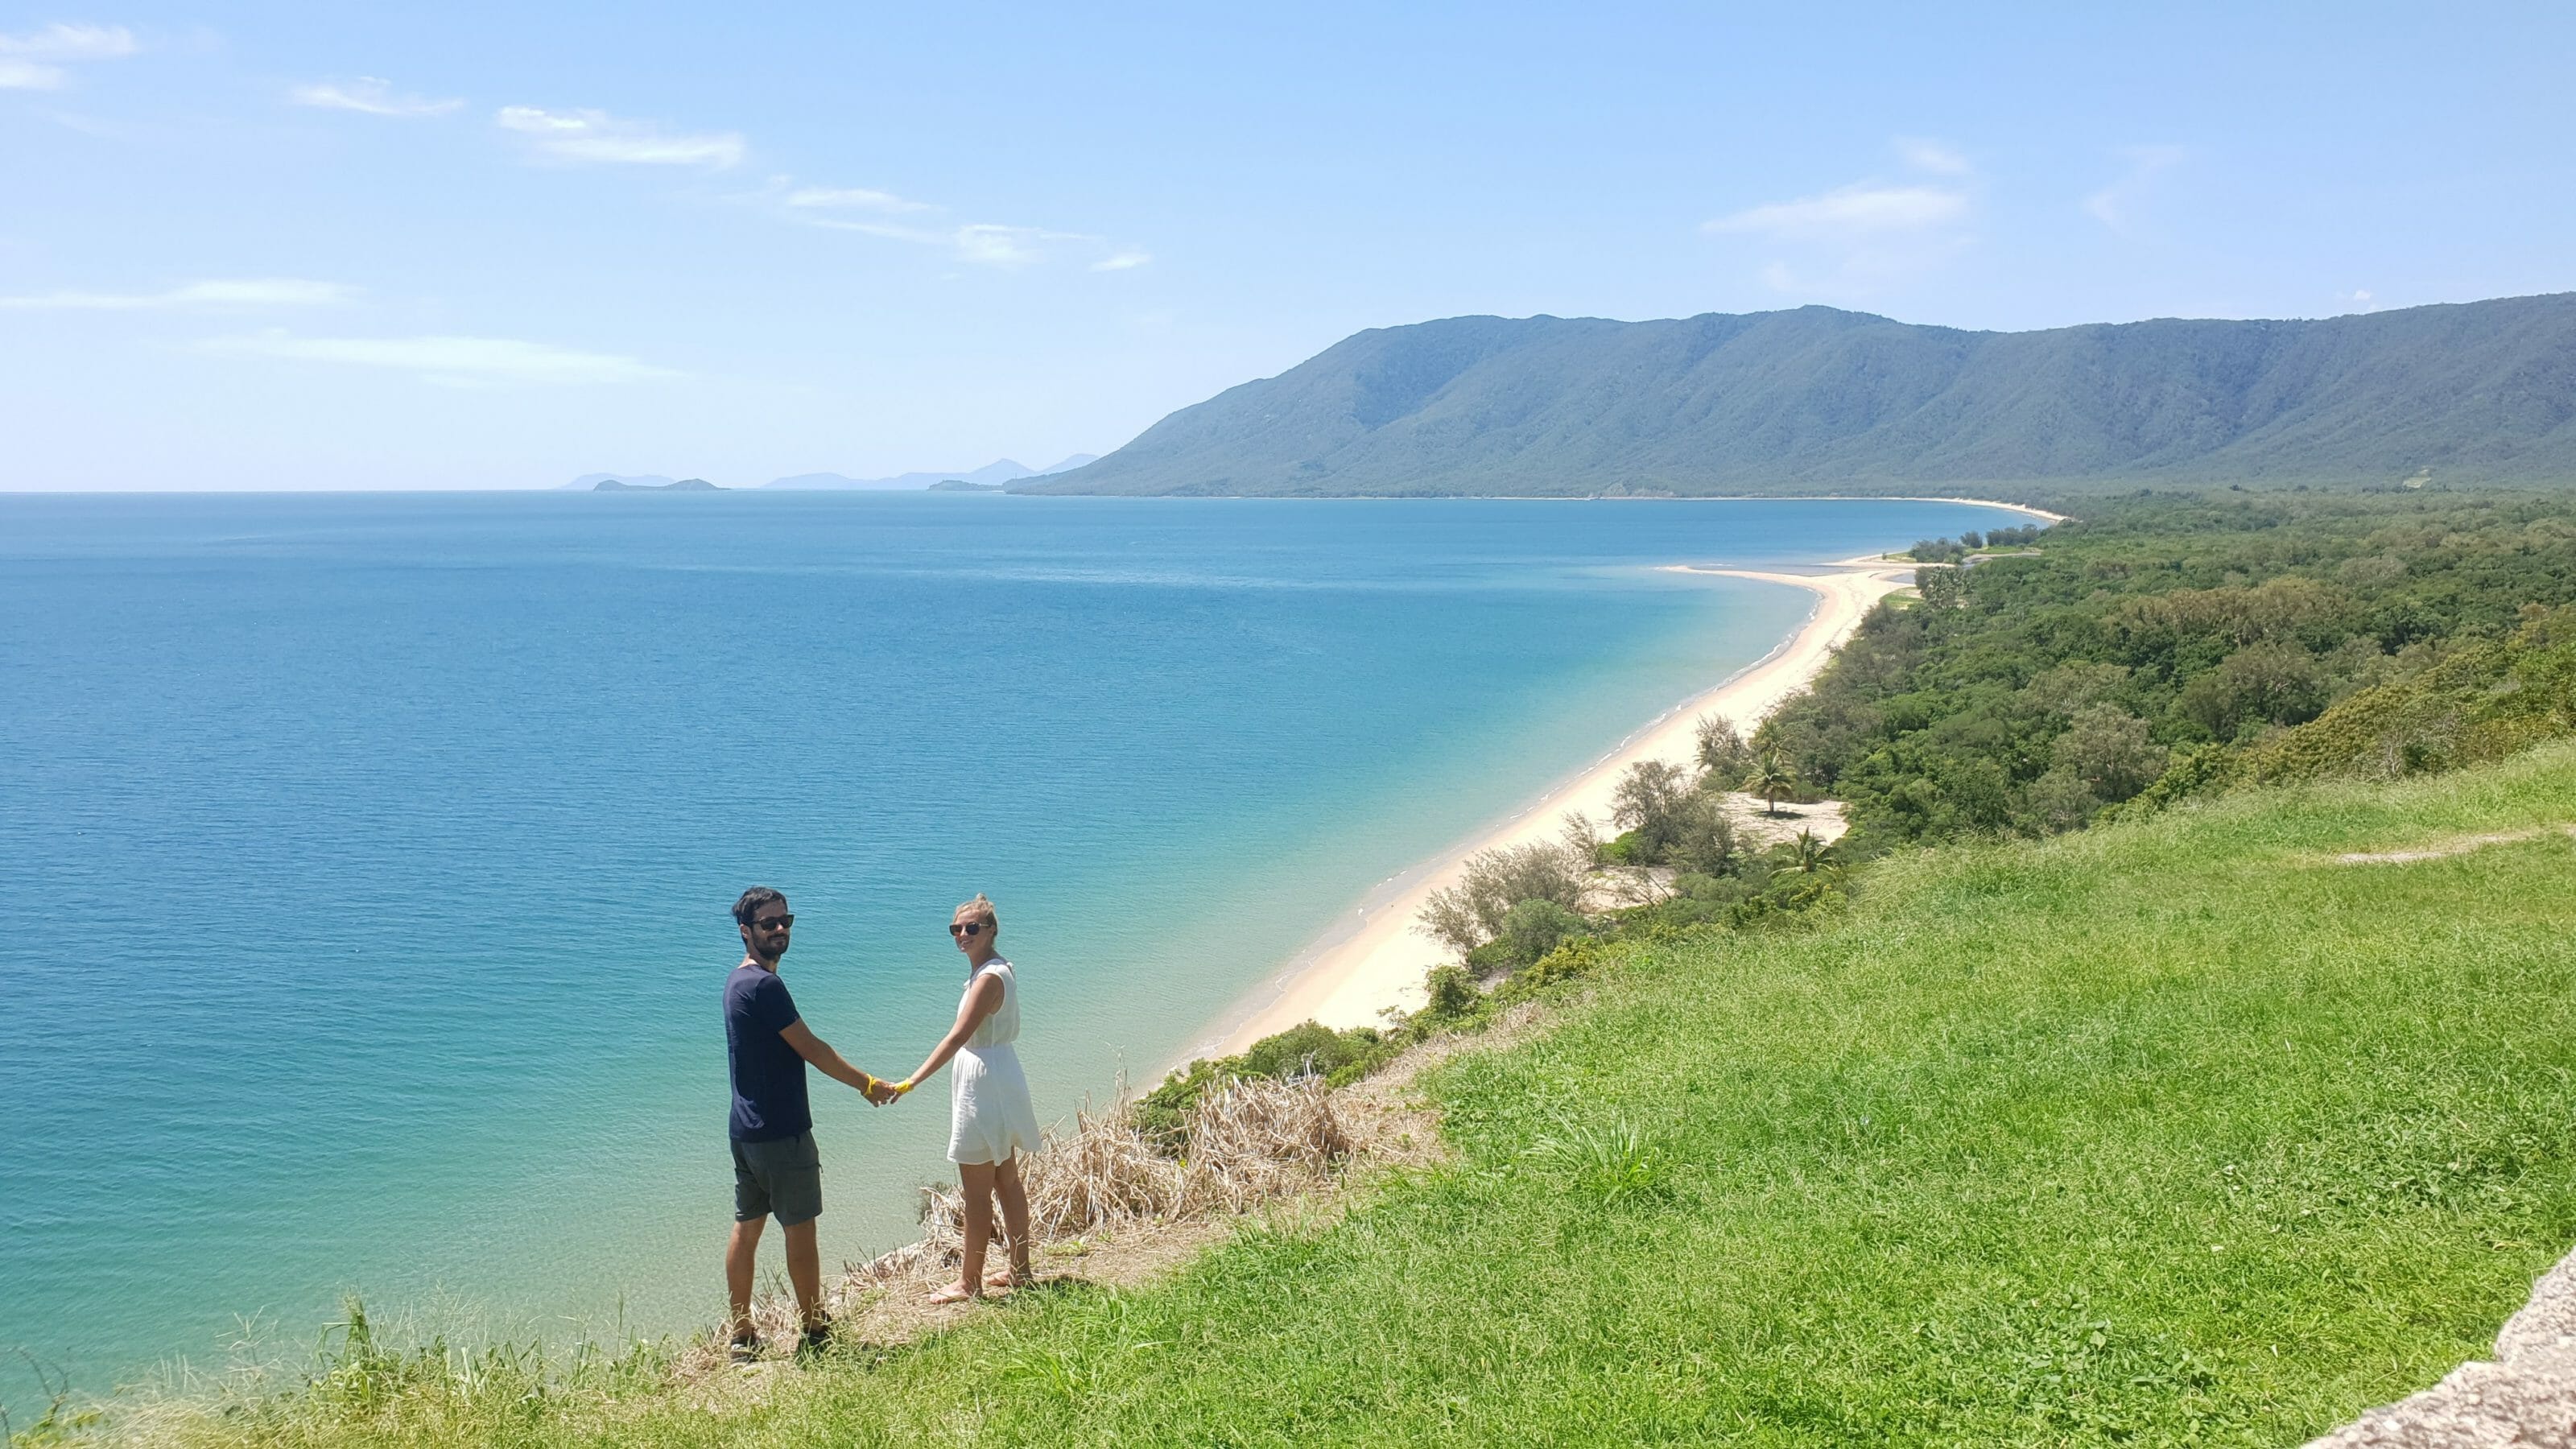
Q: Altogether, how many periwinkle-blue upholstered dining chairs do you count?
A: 0